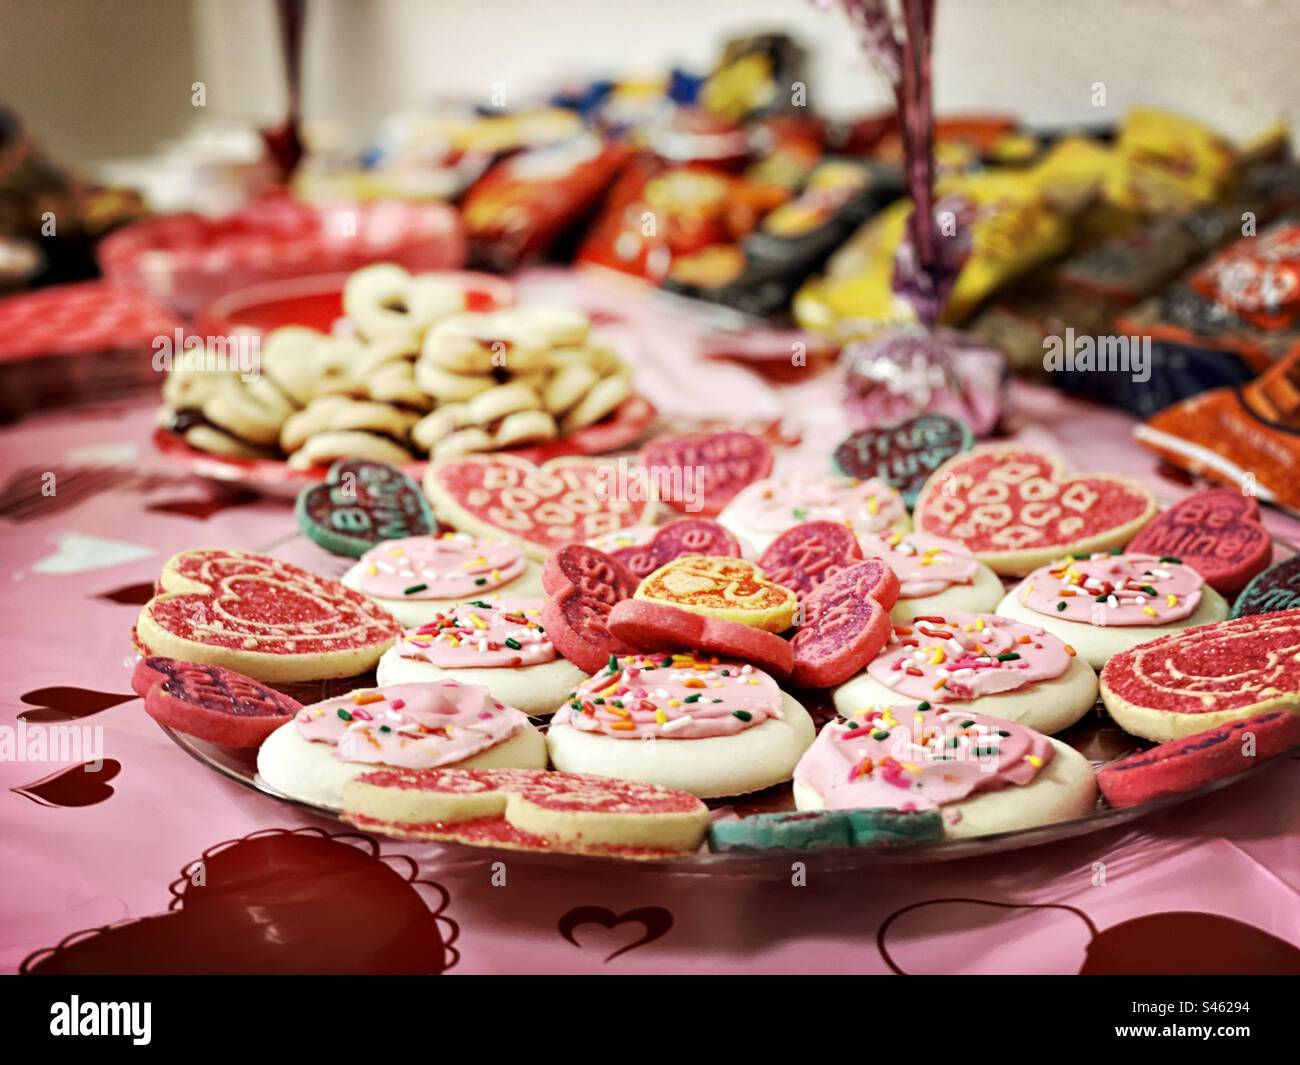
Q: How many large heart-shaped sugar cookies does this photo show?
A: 5